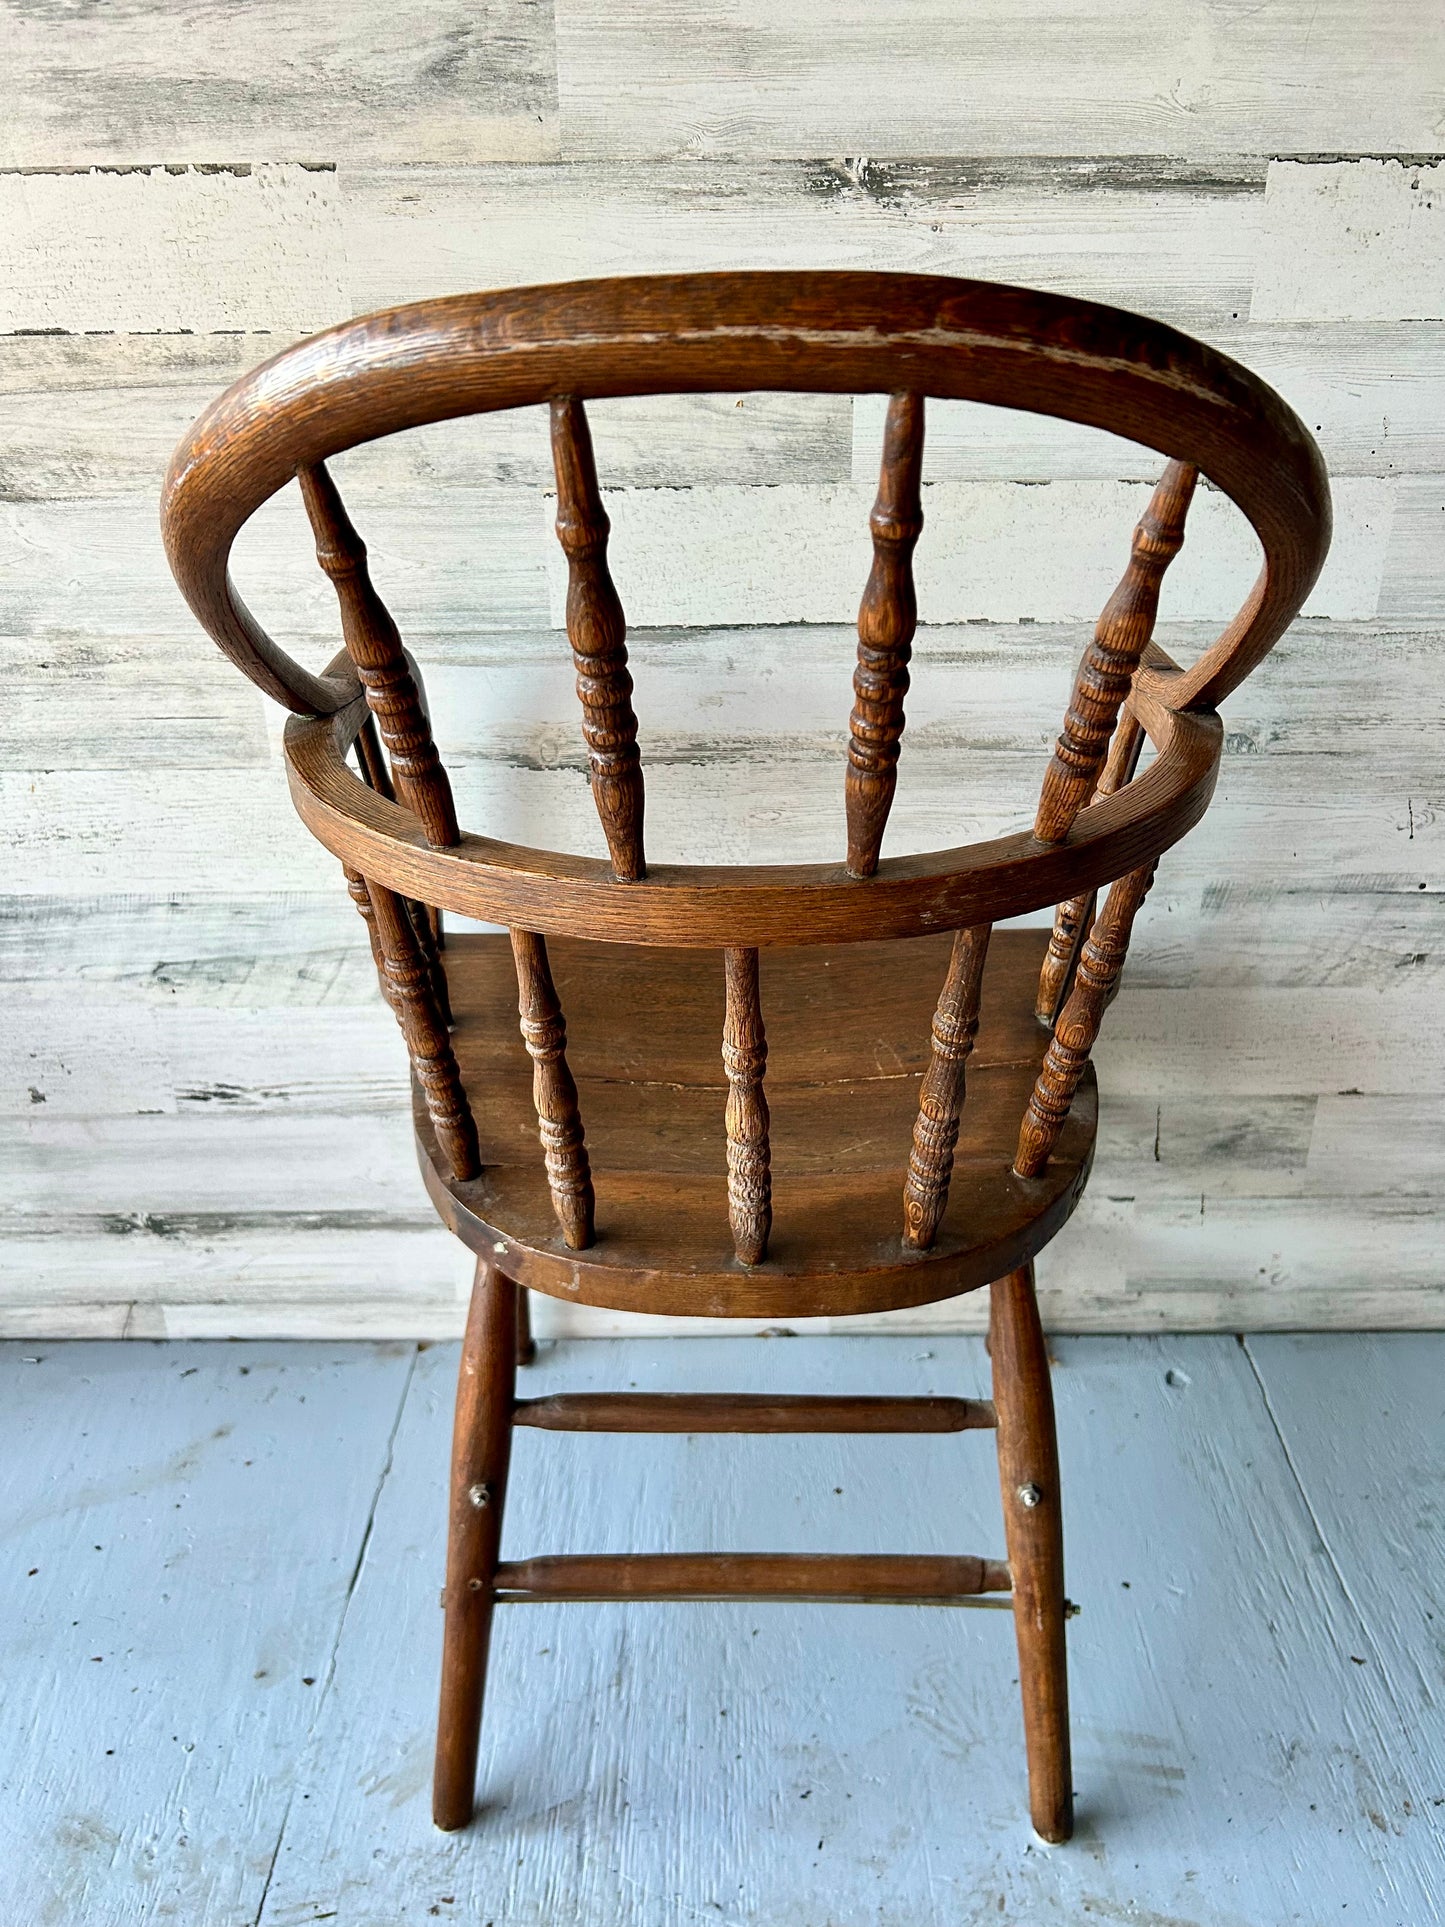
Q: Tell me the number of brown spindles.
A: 13